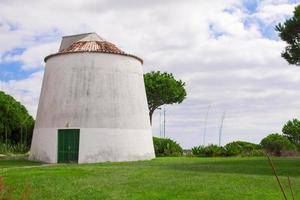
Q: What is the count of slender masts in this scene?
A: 4